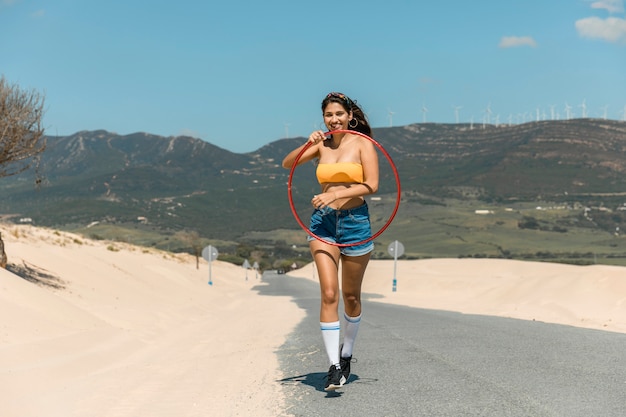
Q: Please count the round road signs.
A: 2